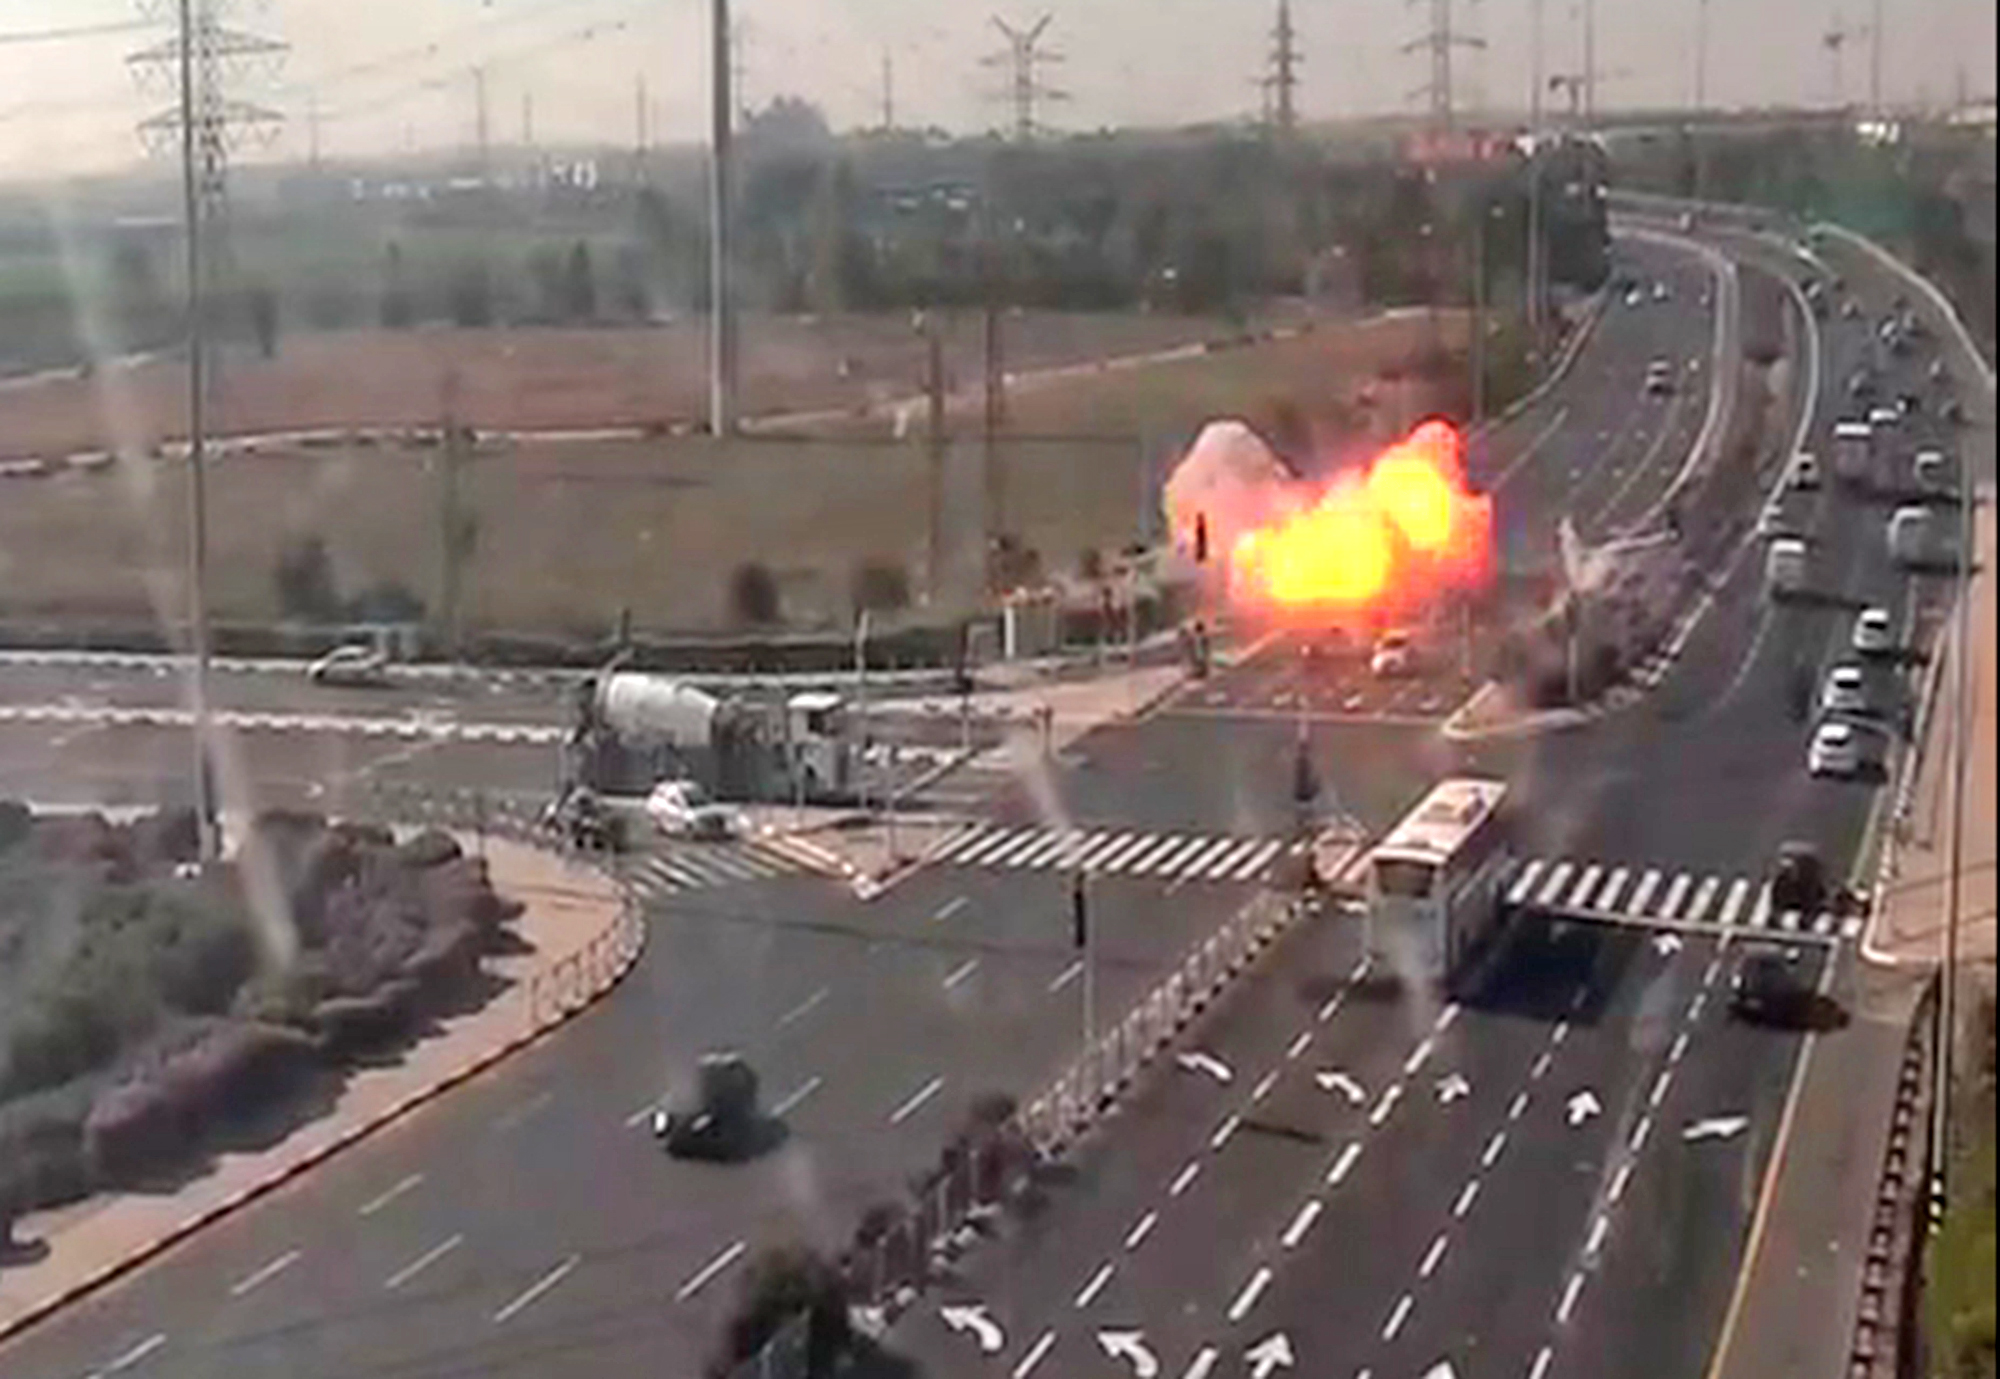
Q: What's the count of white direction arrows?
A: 10